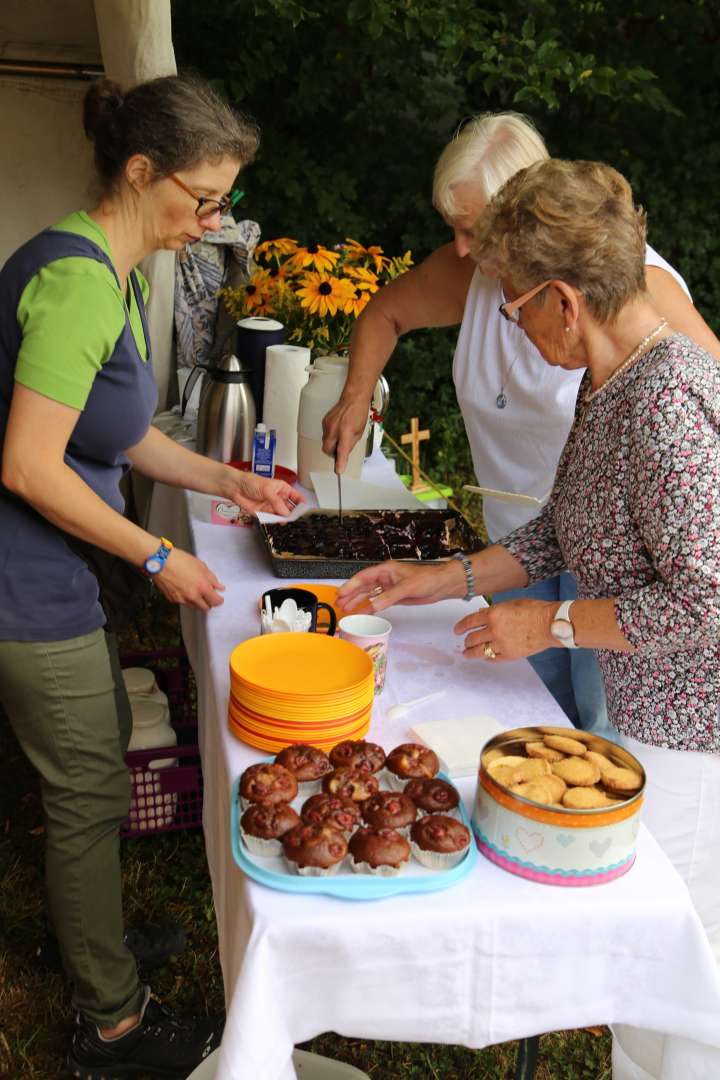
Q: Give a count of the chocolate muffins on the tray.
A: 12